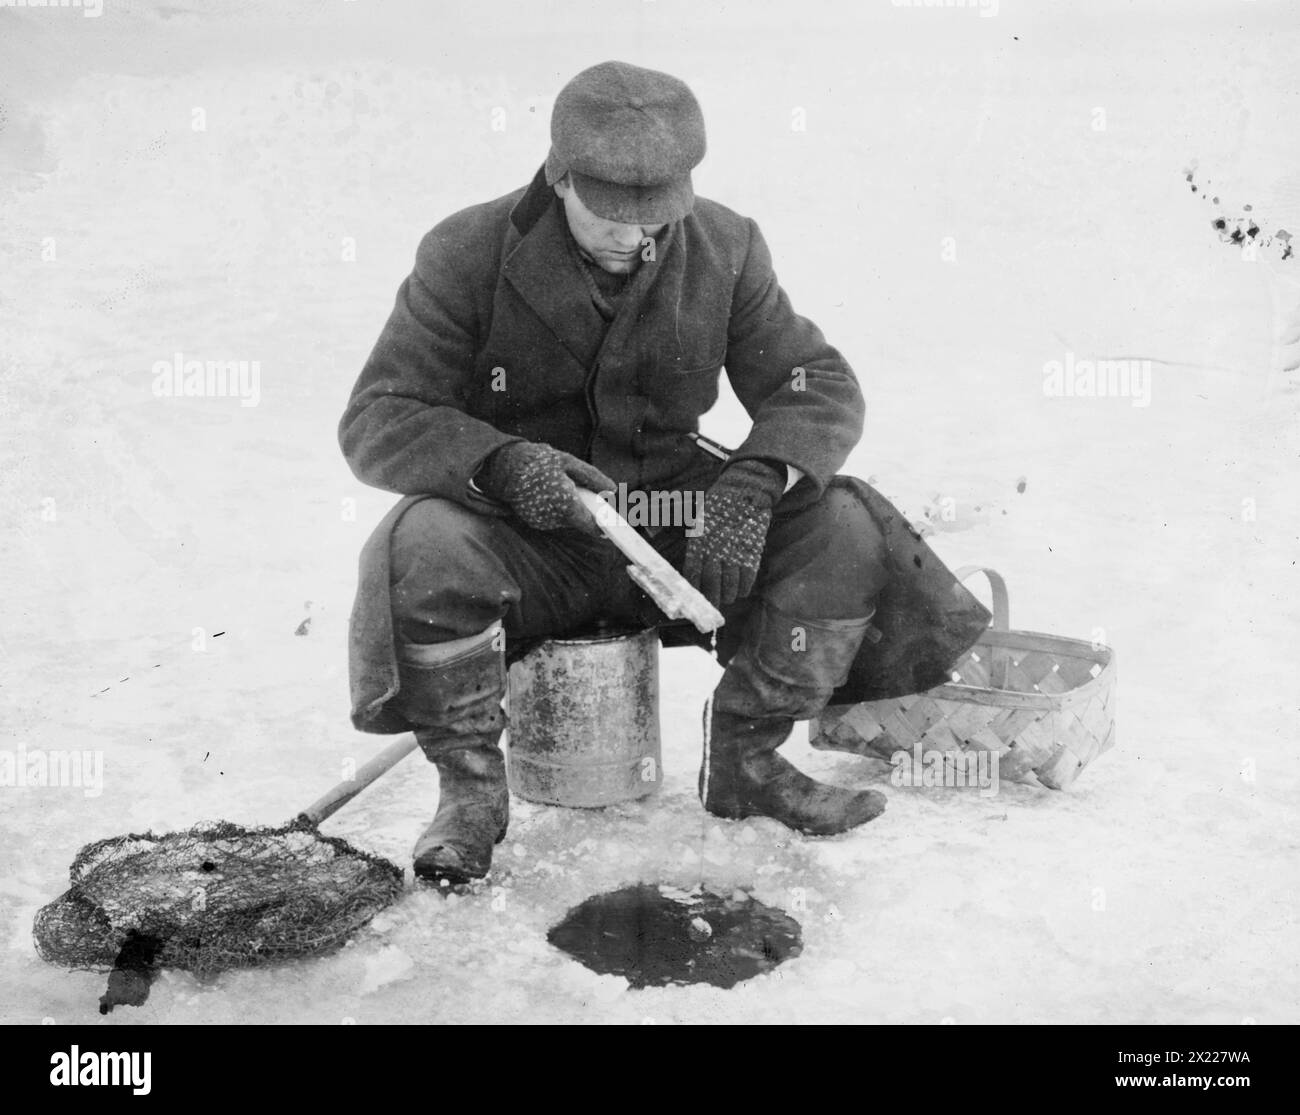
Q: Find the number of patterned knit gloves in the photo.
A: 2